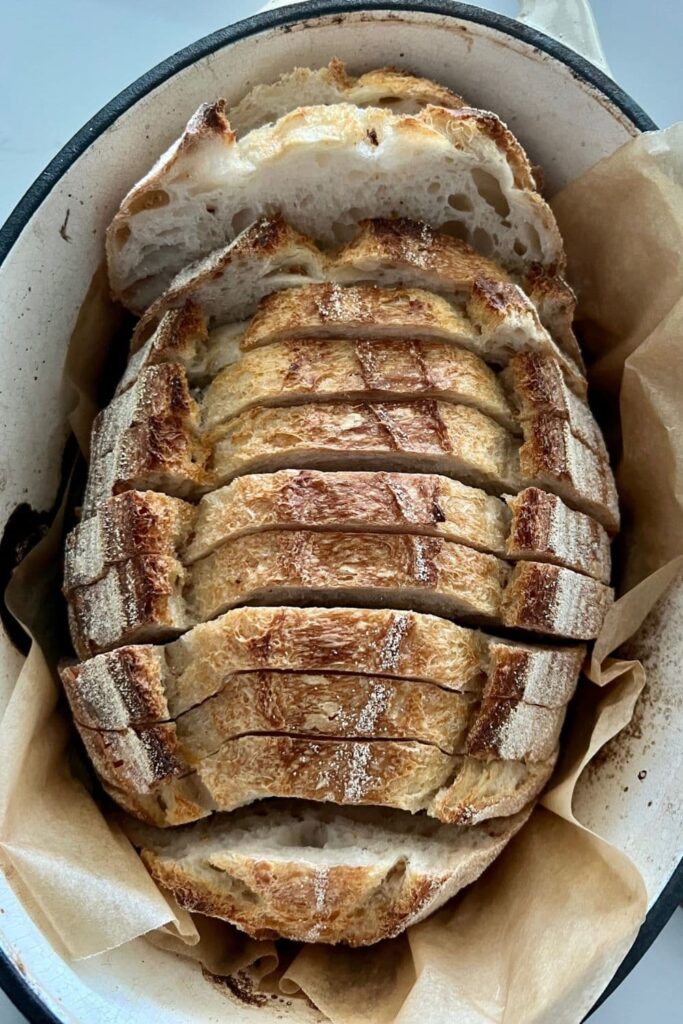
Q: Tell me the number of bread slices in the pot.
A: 12